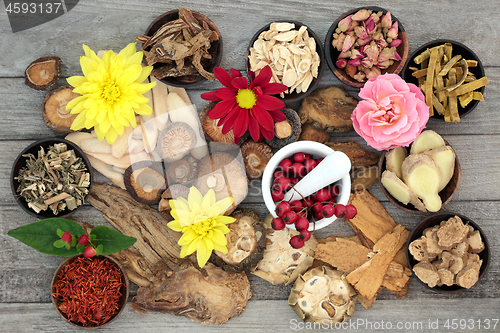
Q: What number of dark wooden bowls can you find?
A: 8